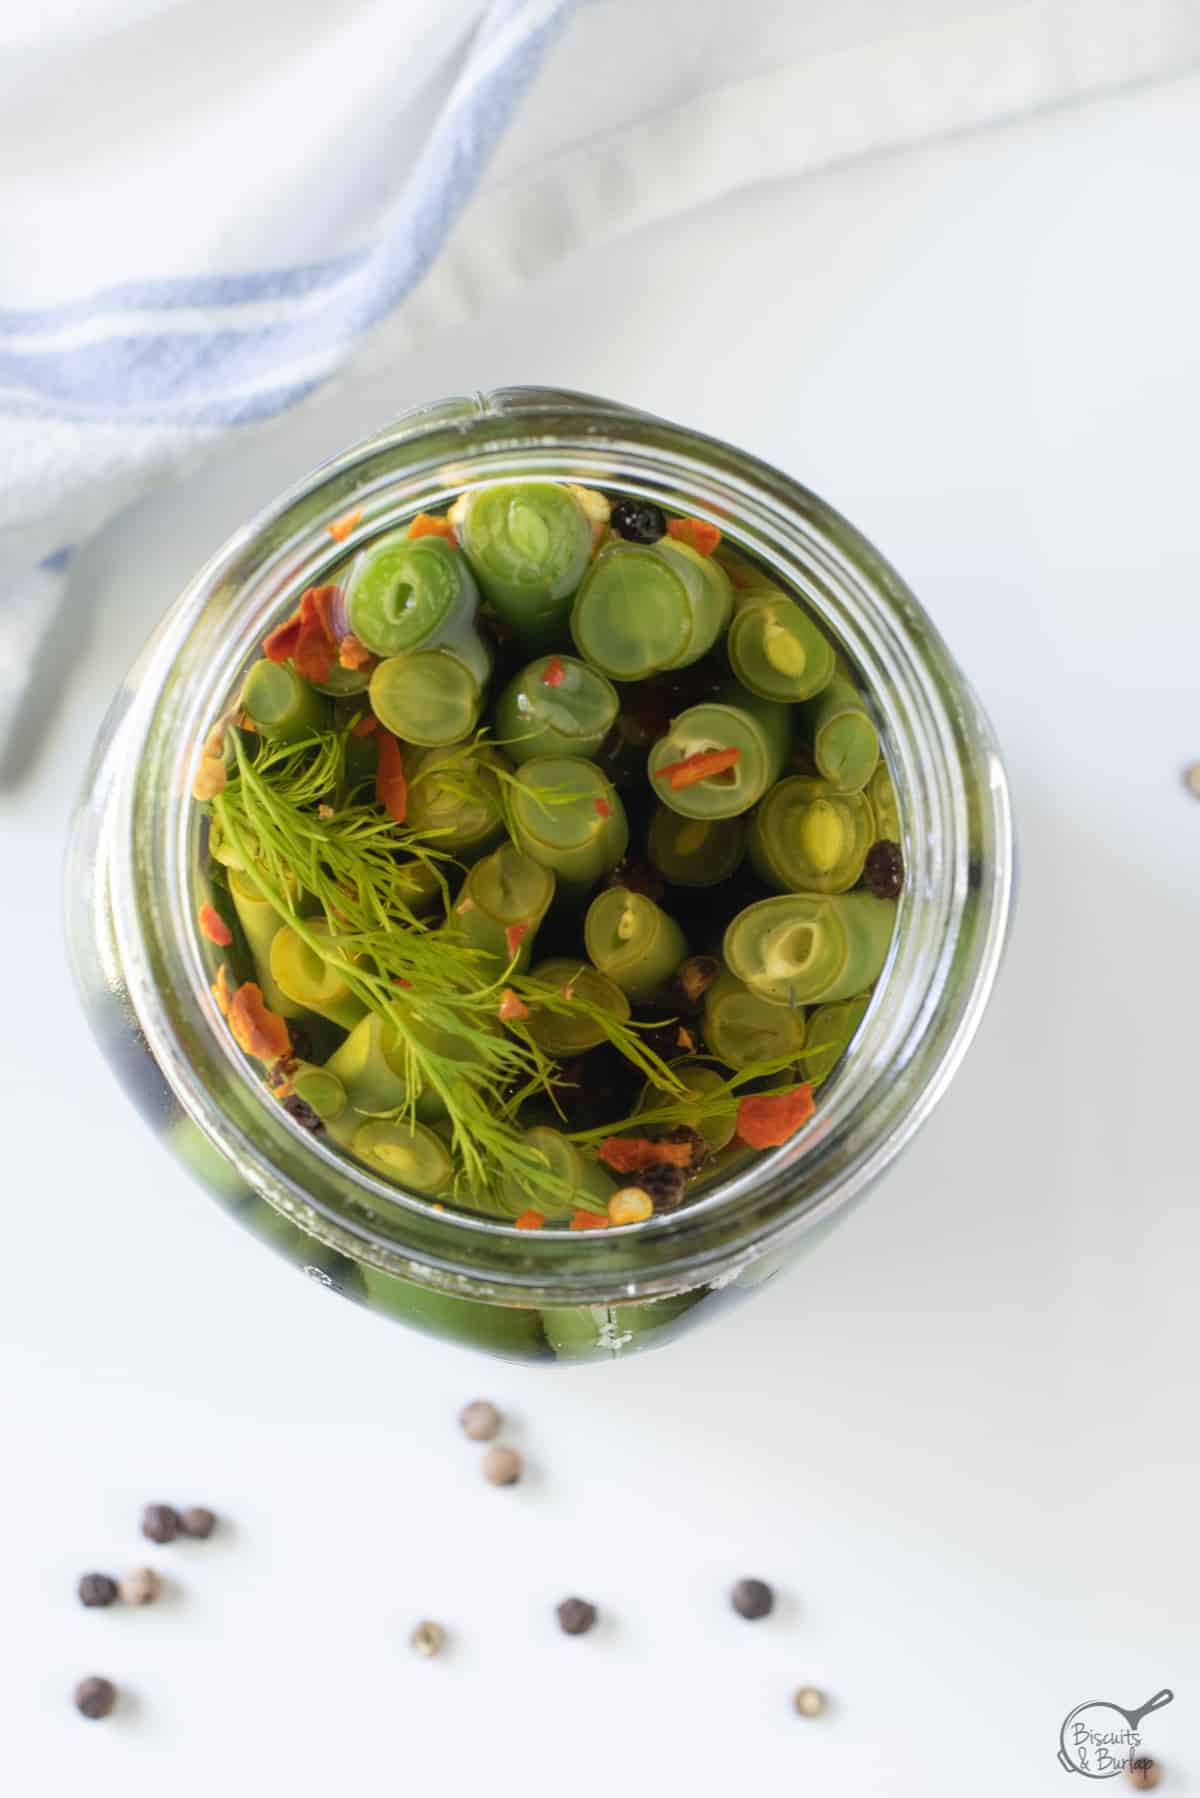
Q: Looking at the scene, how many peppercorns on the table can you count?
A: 13